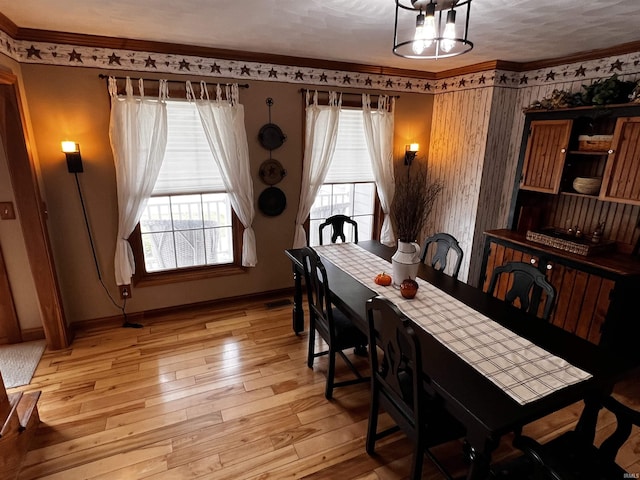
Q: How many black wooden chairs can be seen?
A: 6